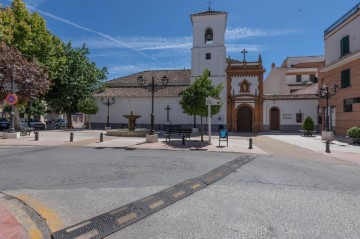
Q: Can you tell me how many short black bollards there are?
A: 6